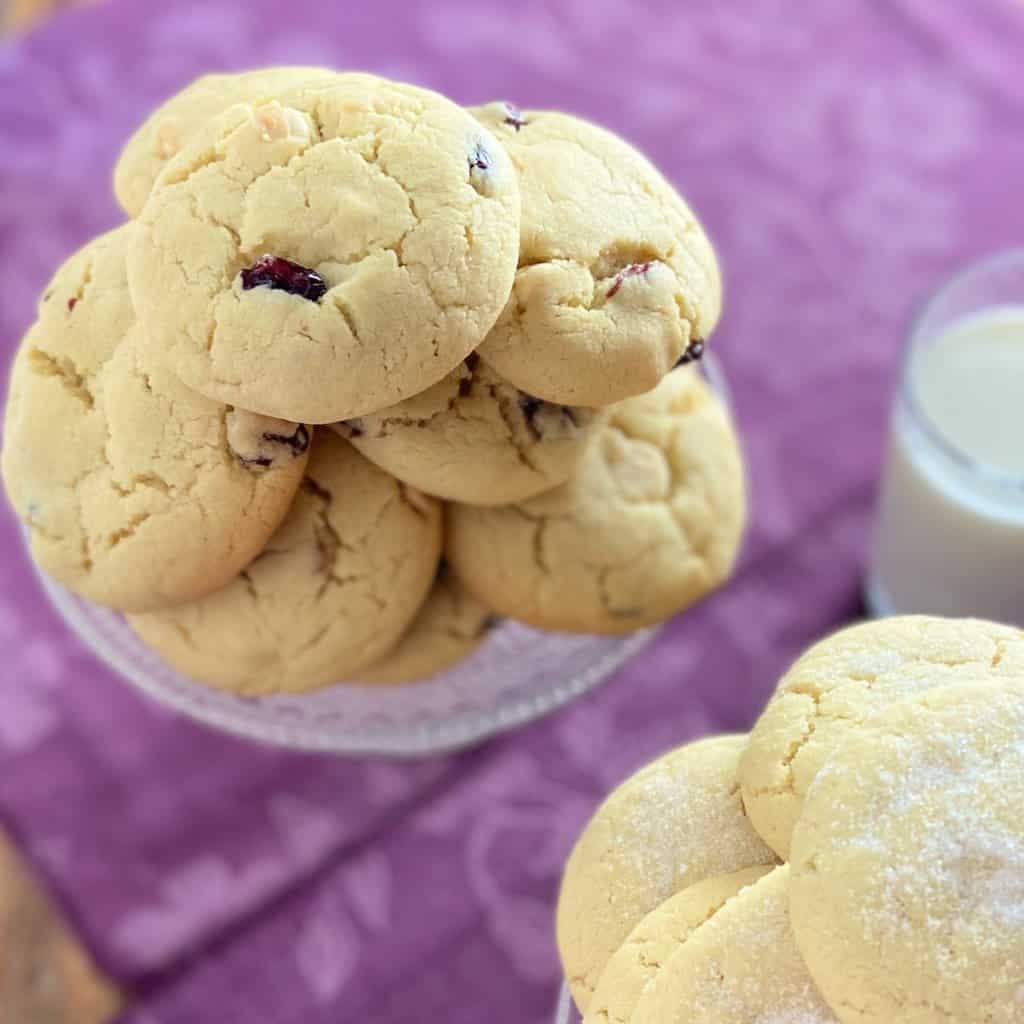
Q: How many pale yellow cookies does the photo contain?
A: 13